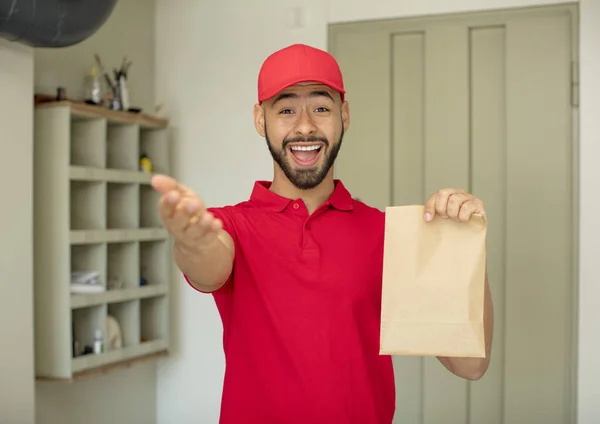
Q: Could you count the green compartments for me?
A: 12